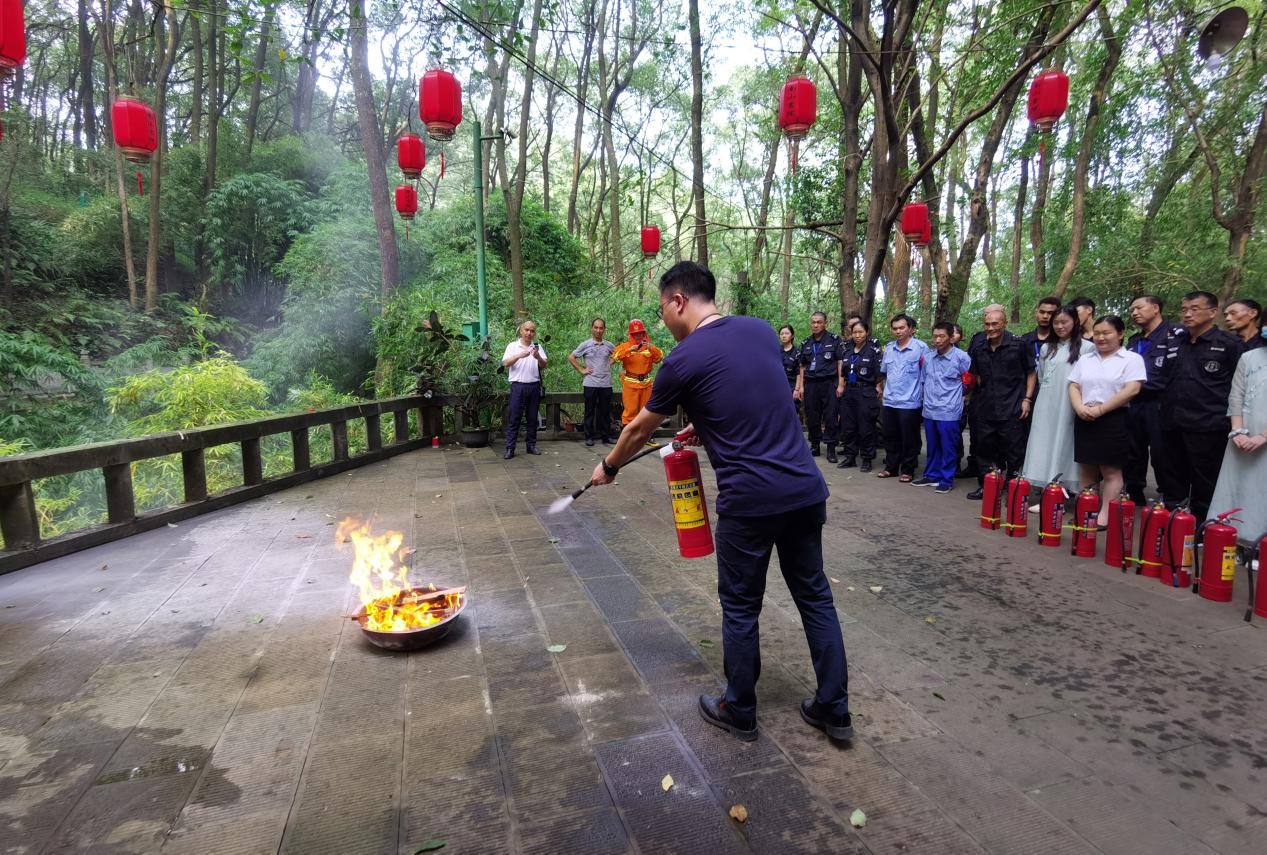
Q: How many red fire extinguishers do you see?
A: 10